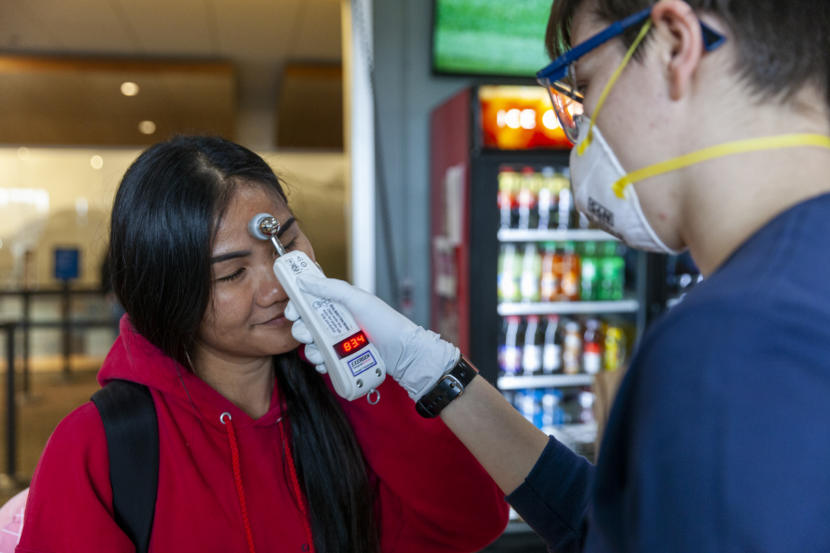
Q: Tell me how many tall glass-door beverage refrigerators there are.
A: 1